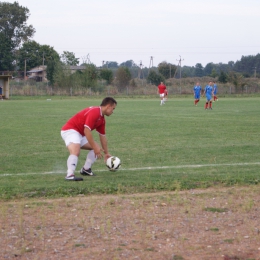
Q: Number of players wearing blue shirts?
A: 3